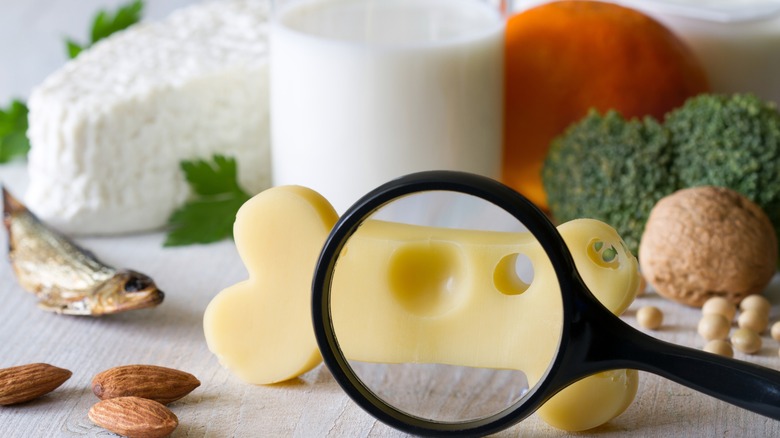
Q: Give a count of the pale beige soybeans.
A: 8